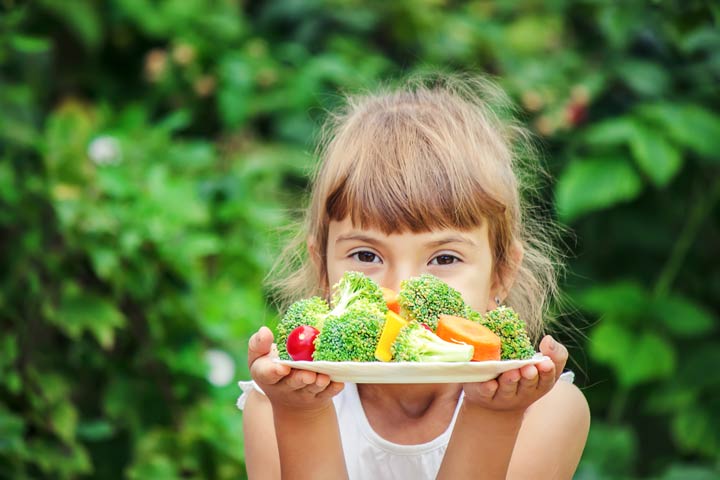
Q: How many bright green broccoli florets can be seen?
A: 6